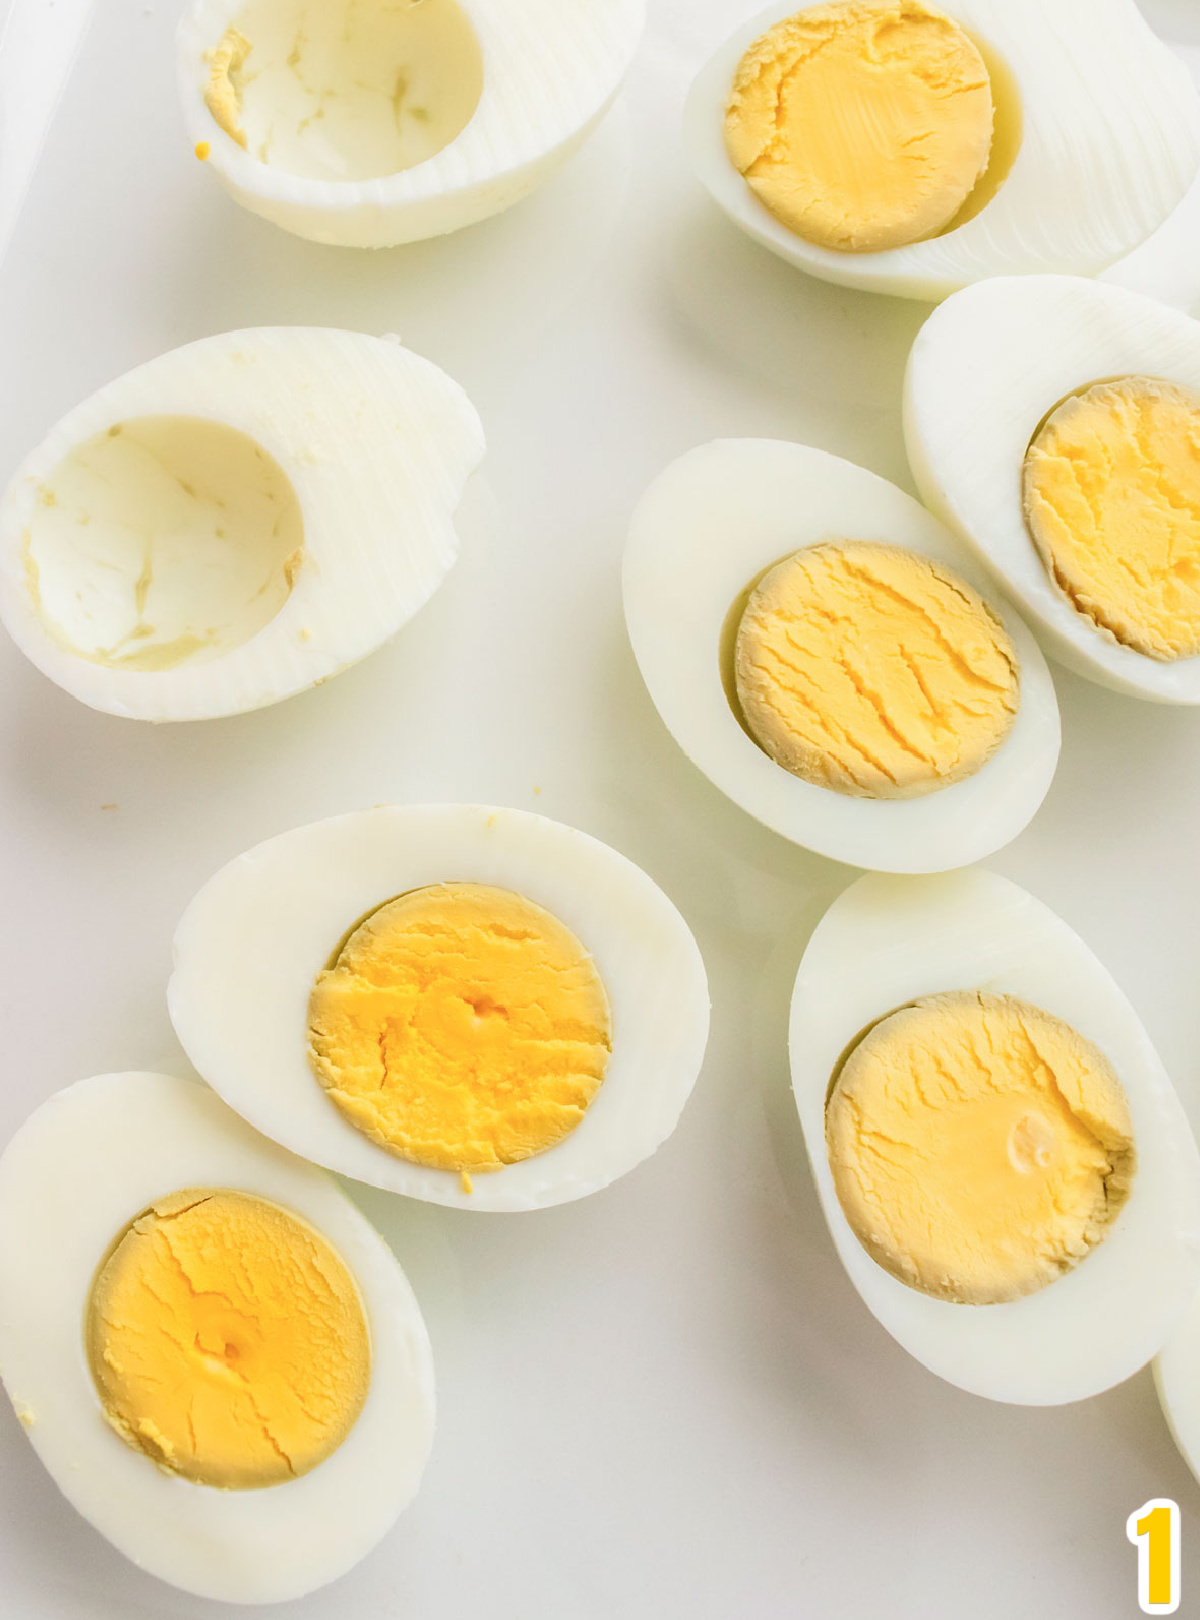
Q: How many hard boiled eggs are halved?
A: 8